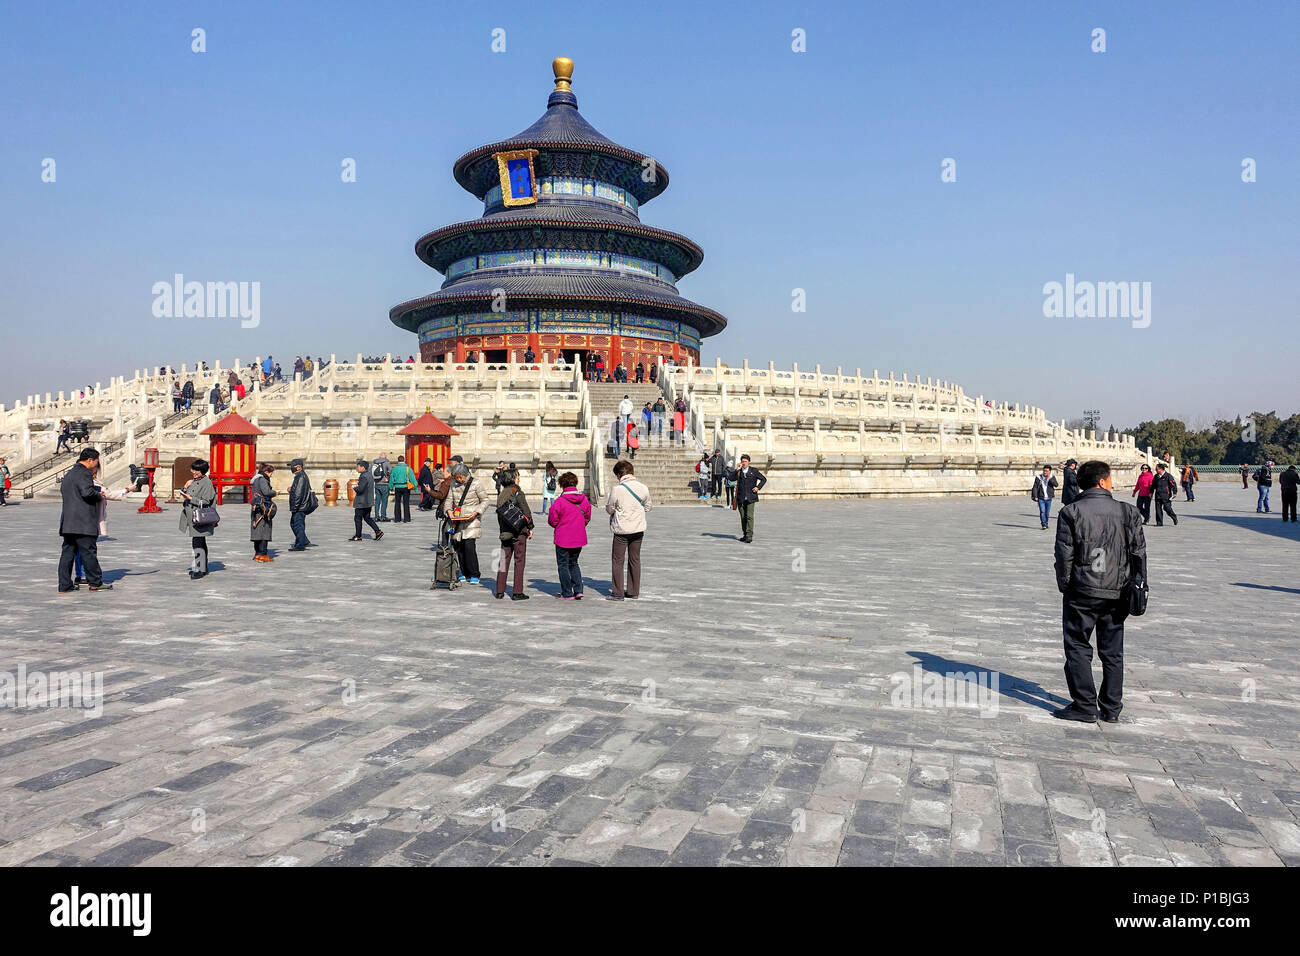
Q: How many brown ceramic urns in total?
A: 2